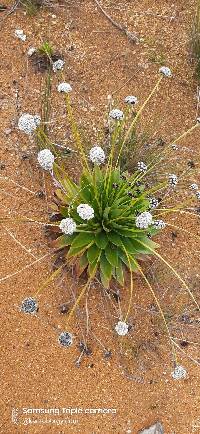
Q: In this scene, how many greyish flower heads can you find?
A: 2